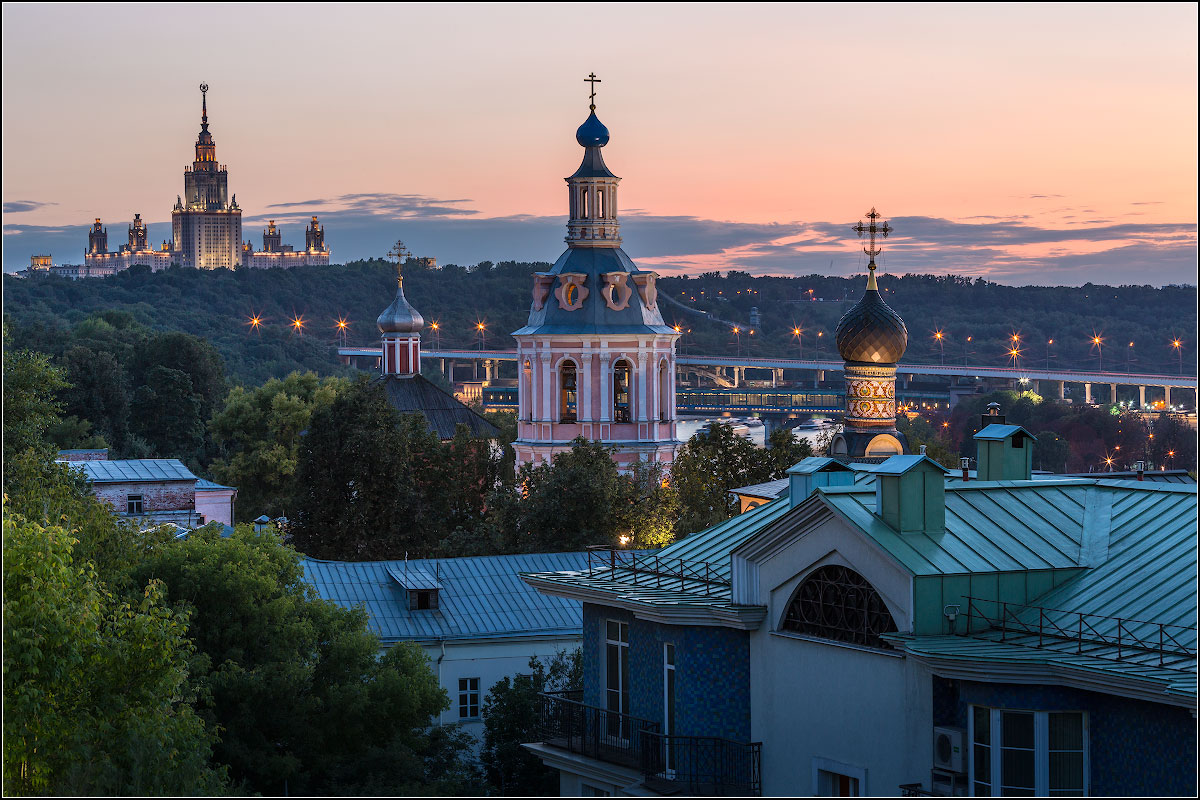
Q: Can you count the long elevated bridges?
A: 1